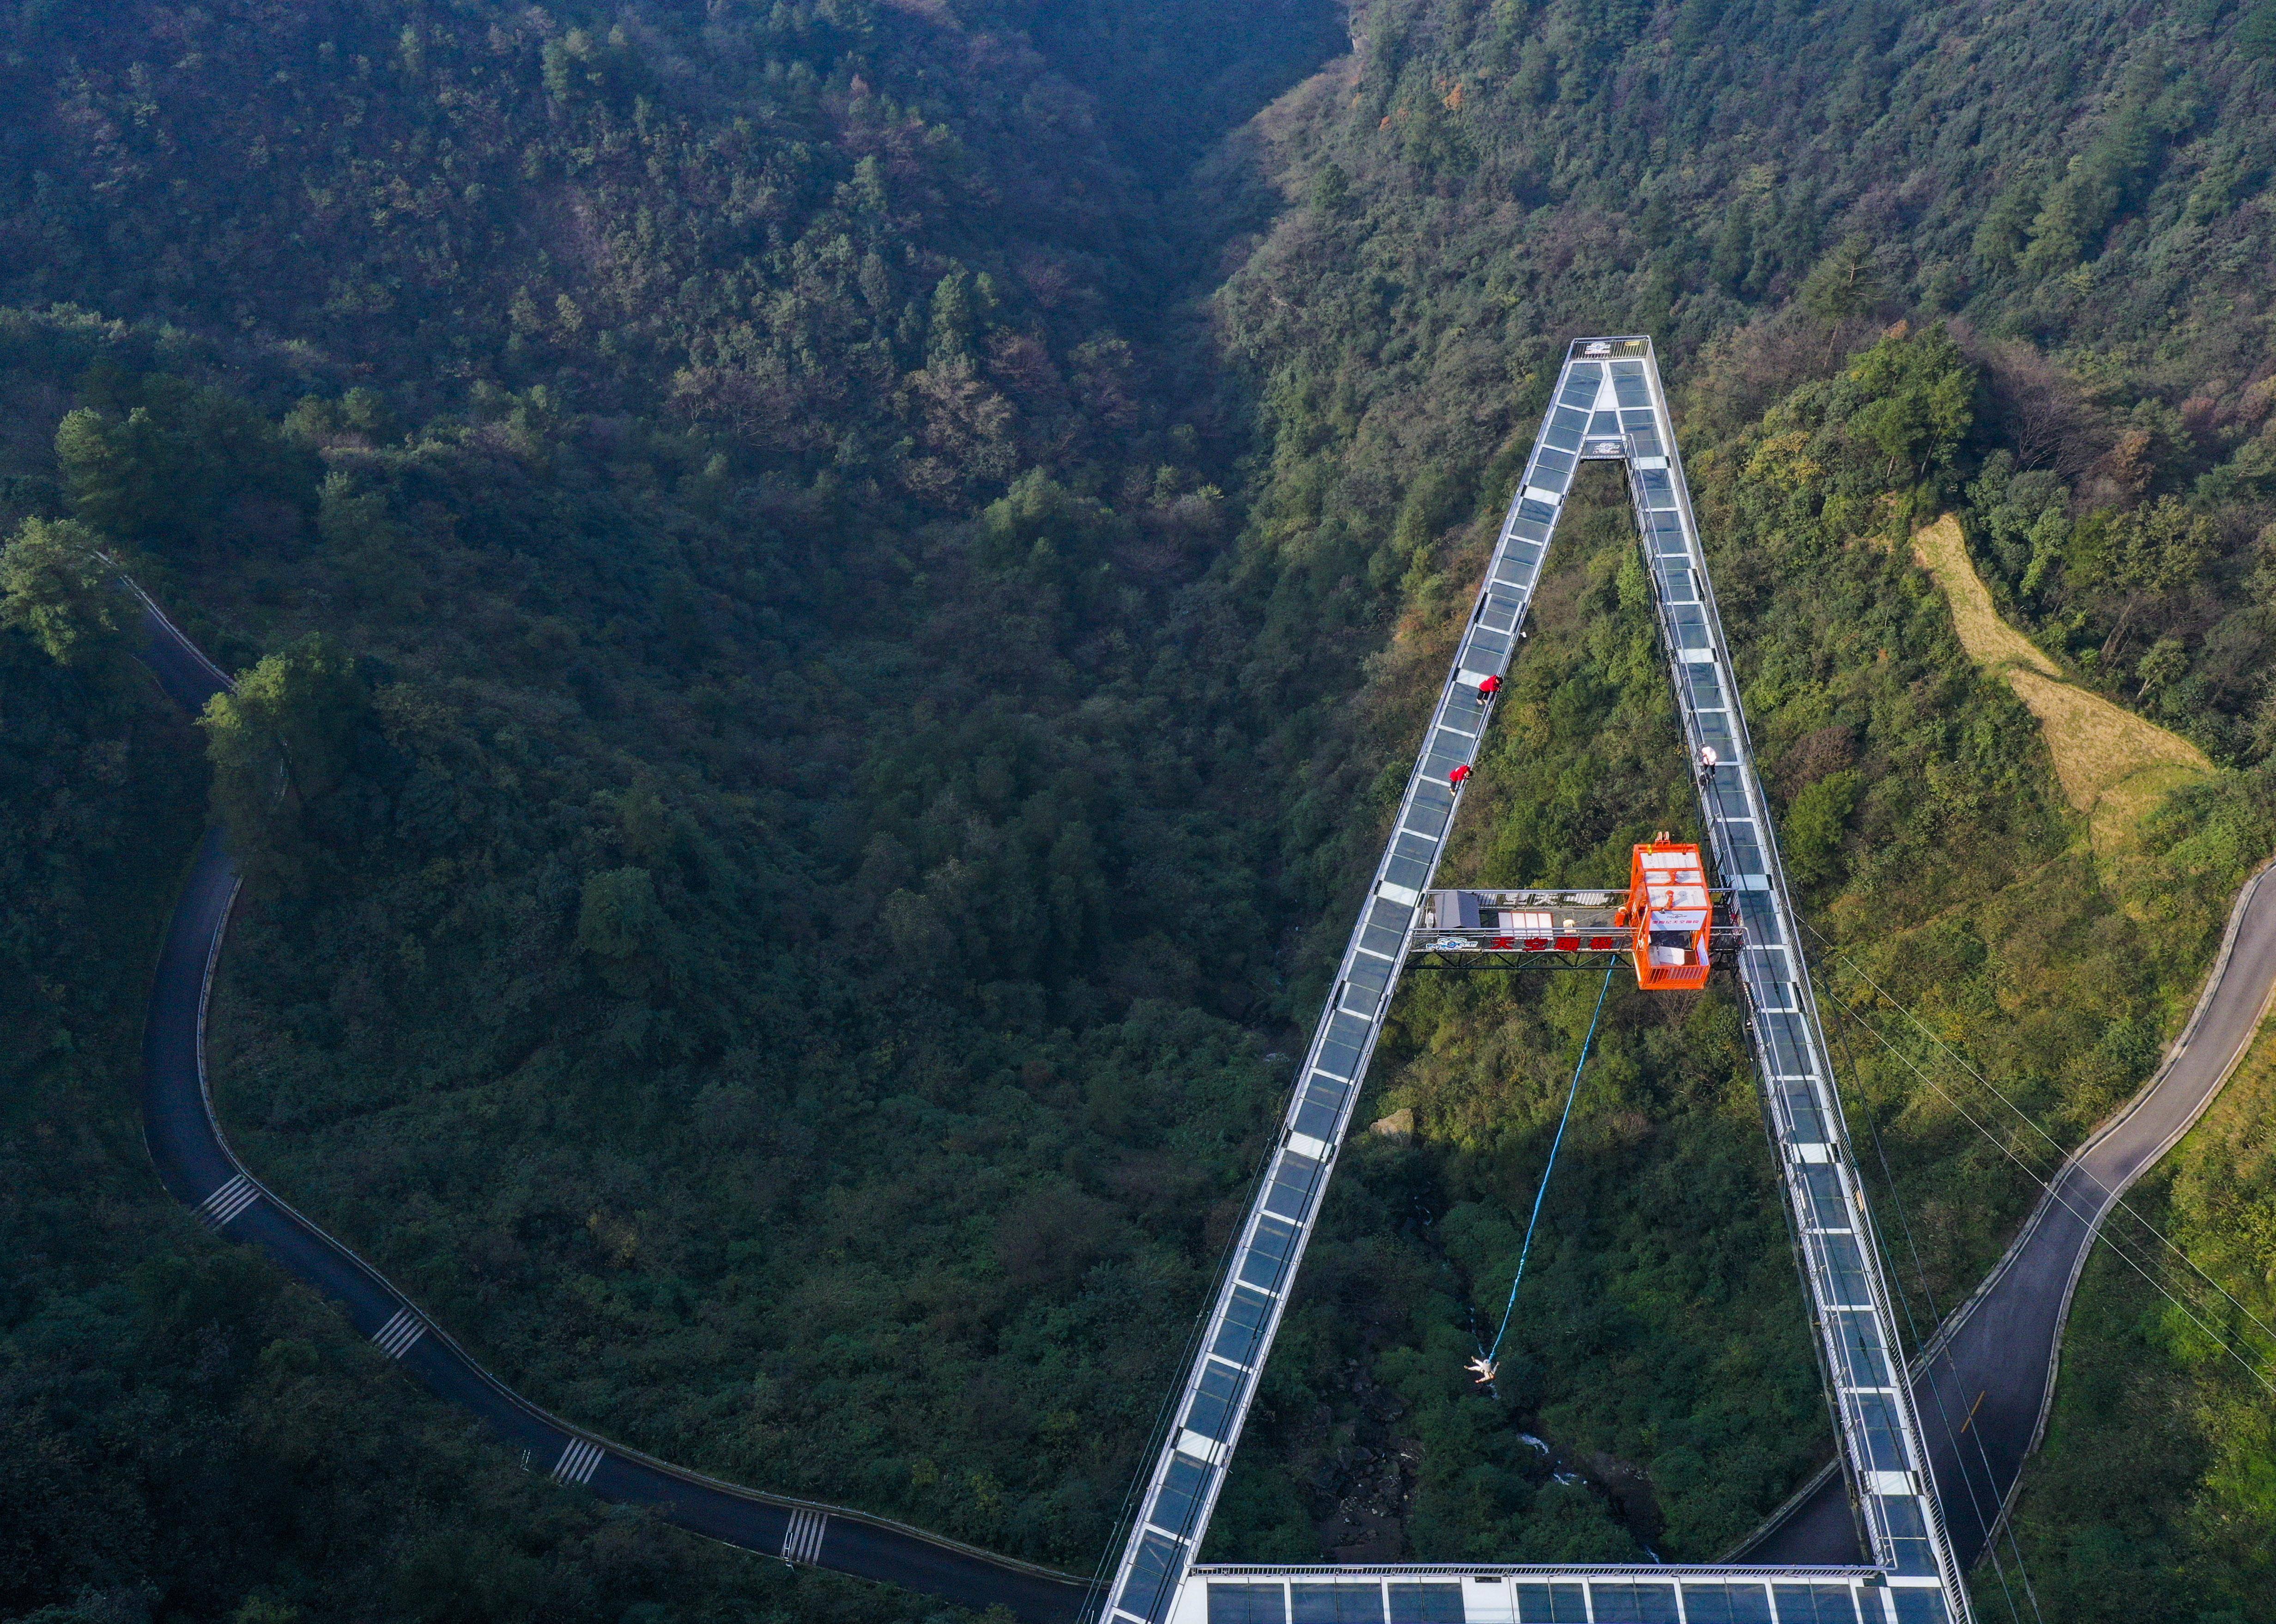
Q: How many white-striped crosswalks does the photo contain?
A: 4